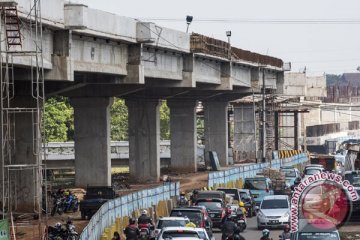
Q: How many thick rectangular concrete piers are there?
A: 5